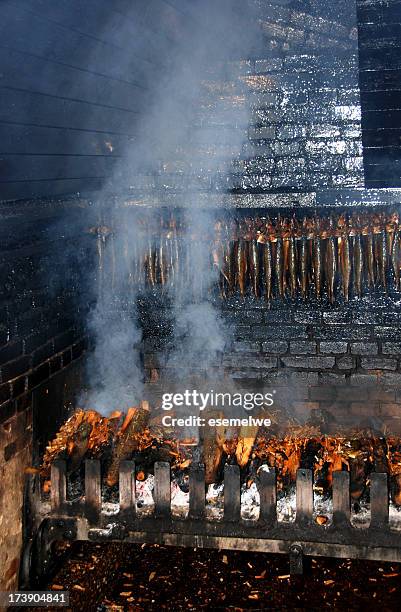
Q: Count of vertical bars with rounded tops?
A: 10